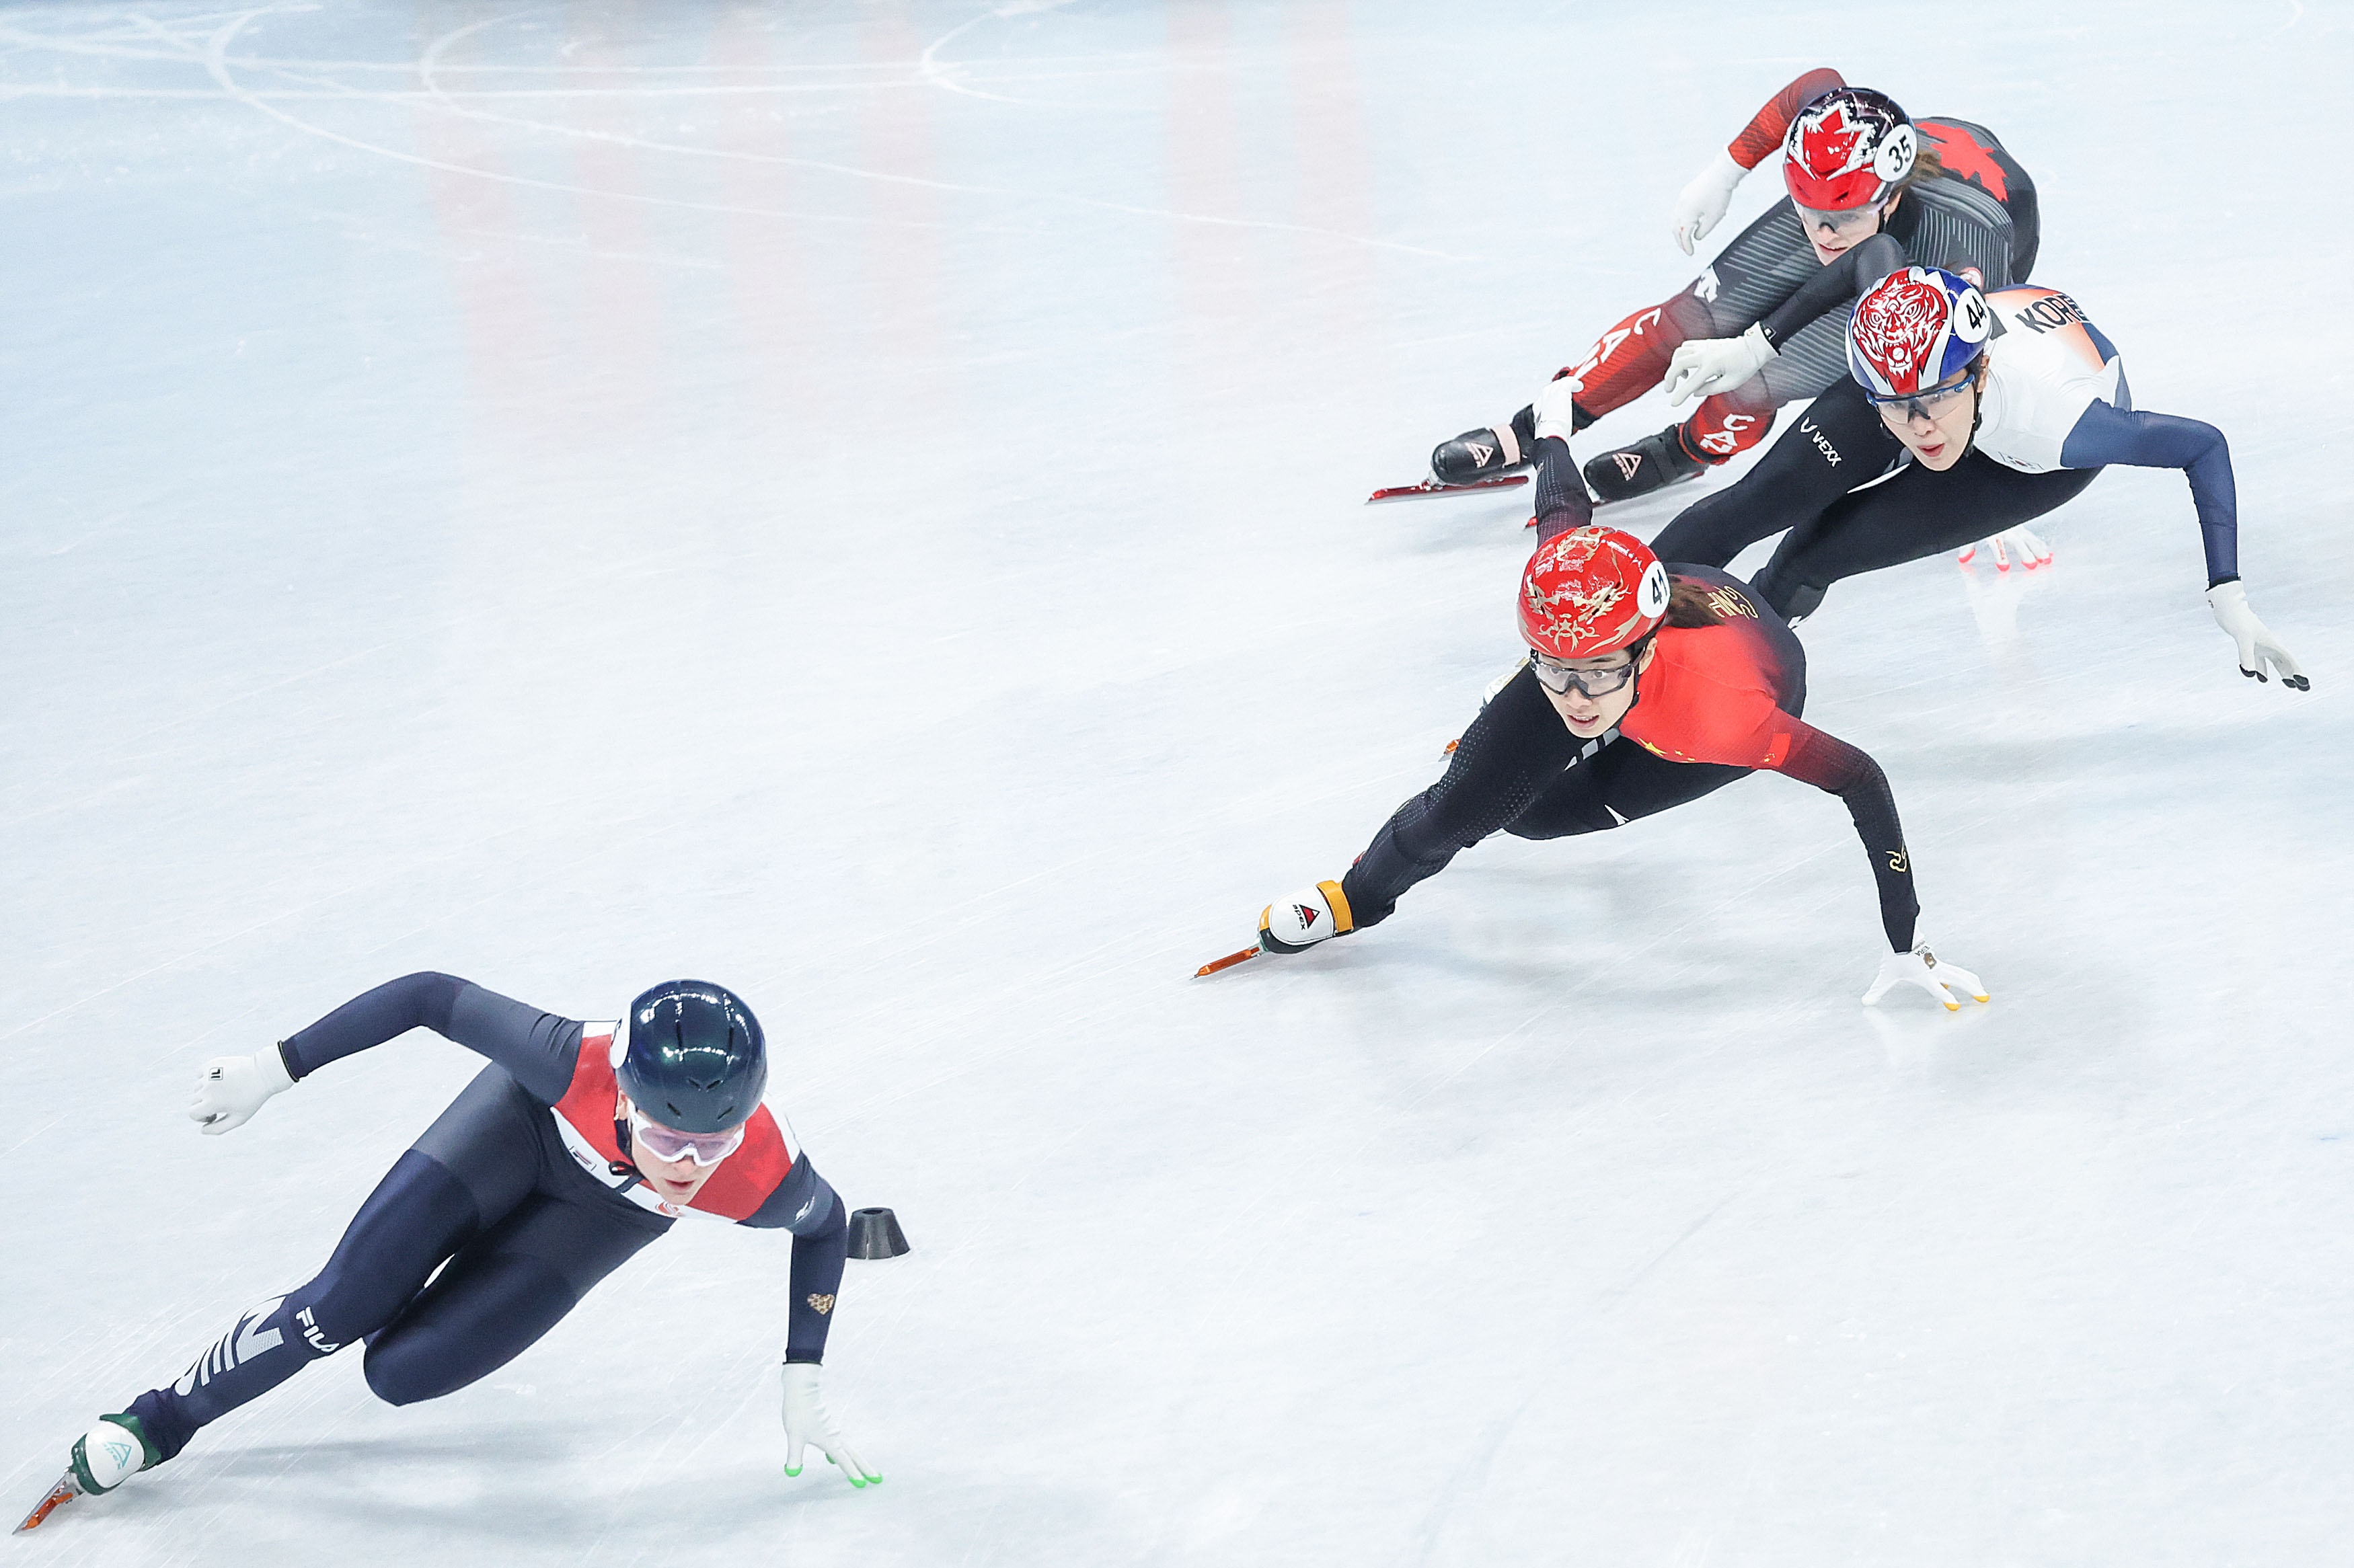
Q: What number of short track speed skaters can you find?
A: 4